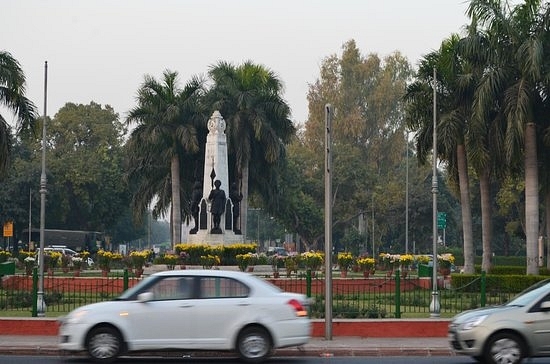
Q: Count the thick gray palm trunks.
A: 5